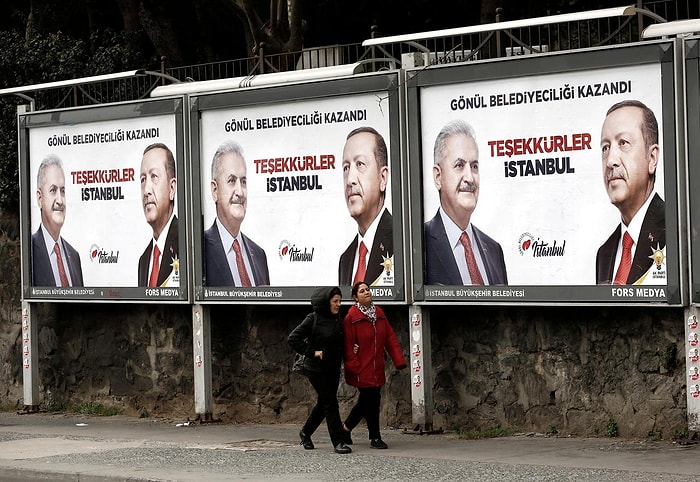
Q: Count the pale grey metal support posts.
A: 4